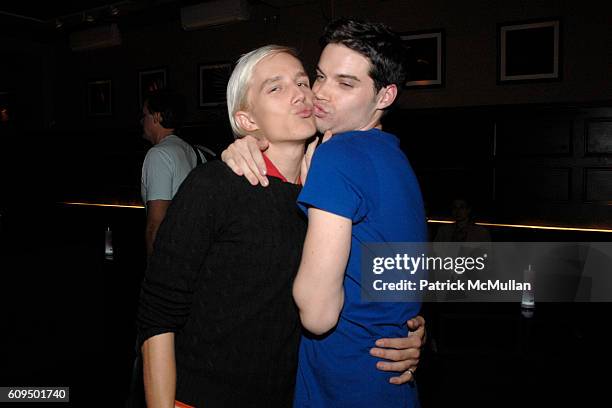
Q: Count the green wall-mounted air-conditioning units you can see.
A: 0